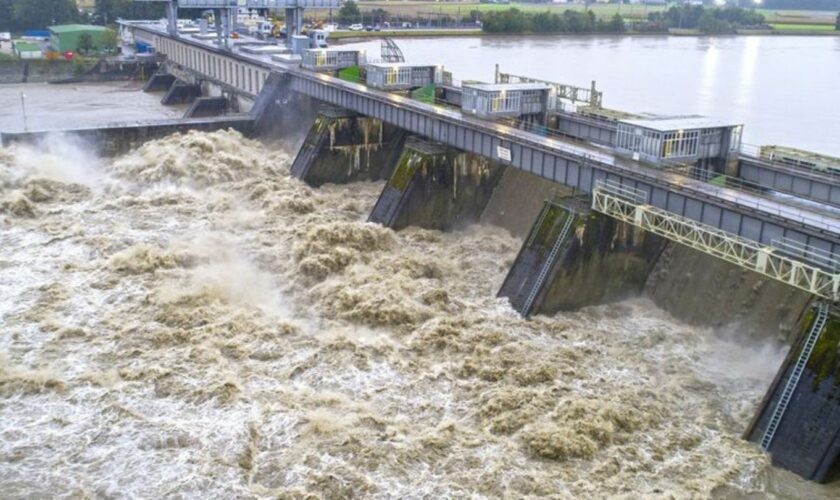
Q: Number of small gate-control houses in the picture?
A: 4